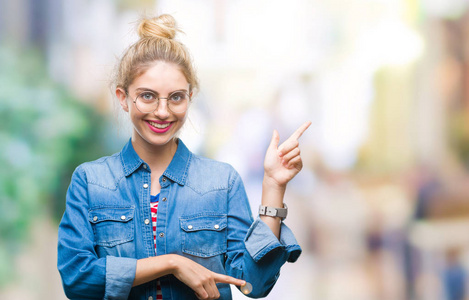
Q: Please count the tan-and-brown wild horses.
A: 0